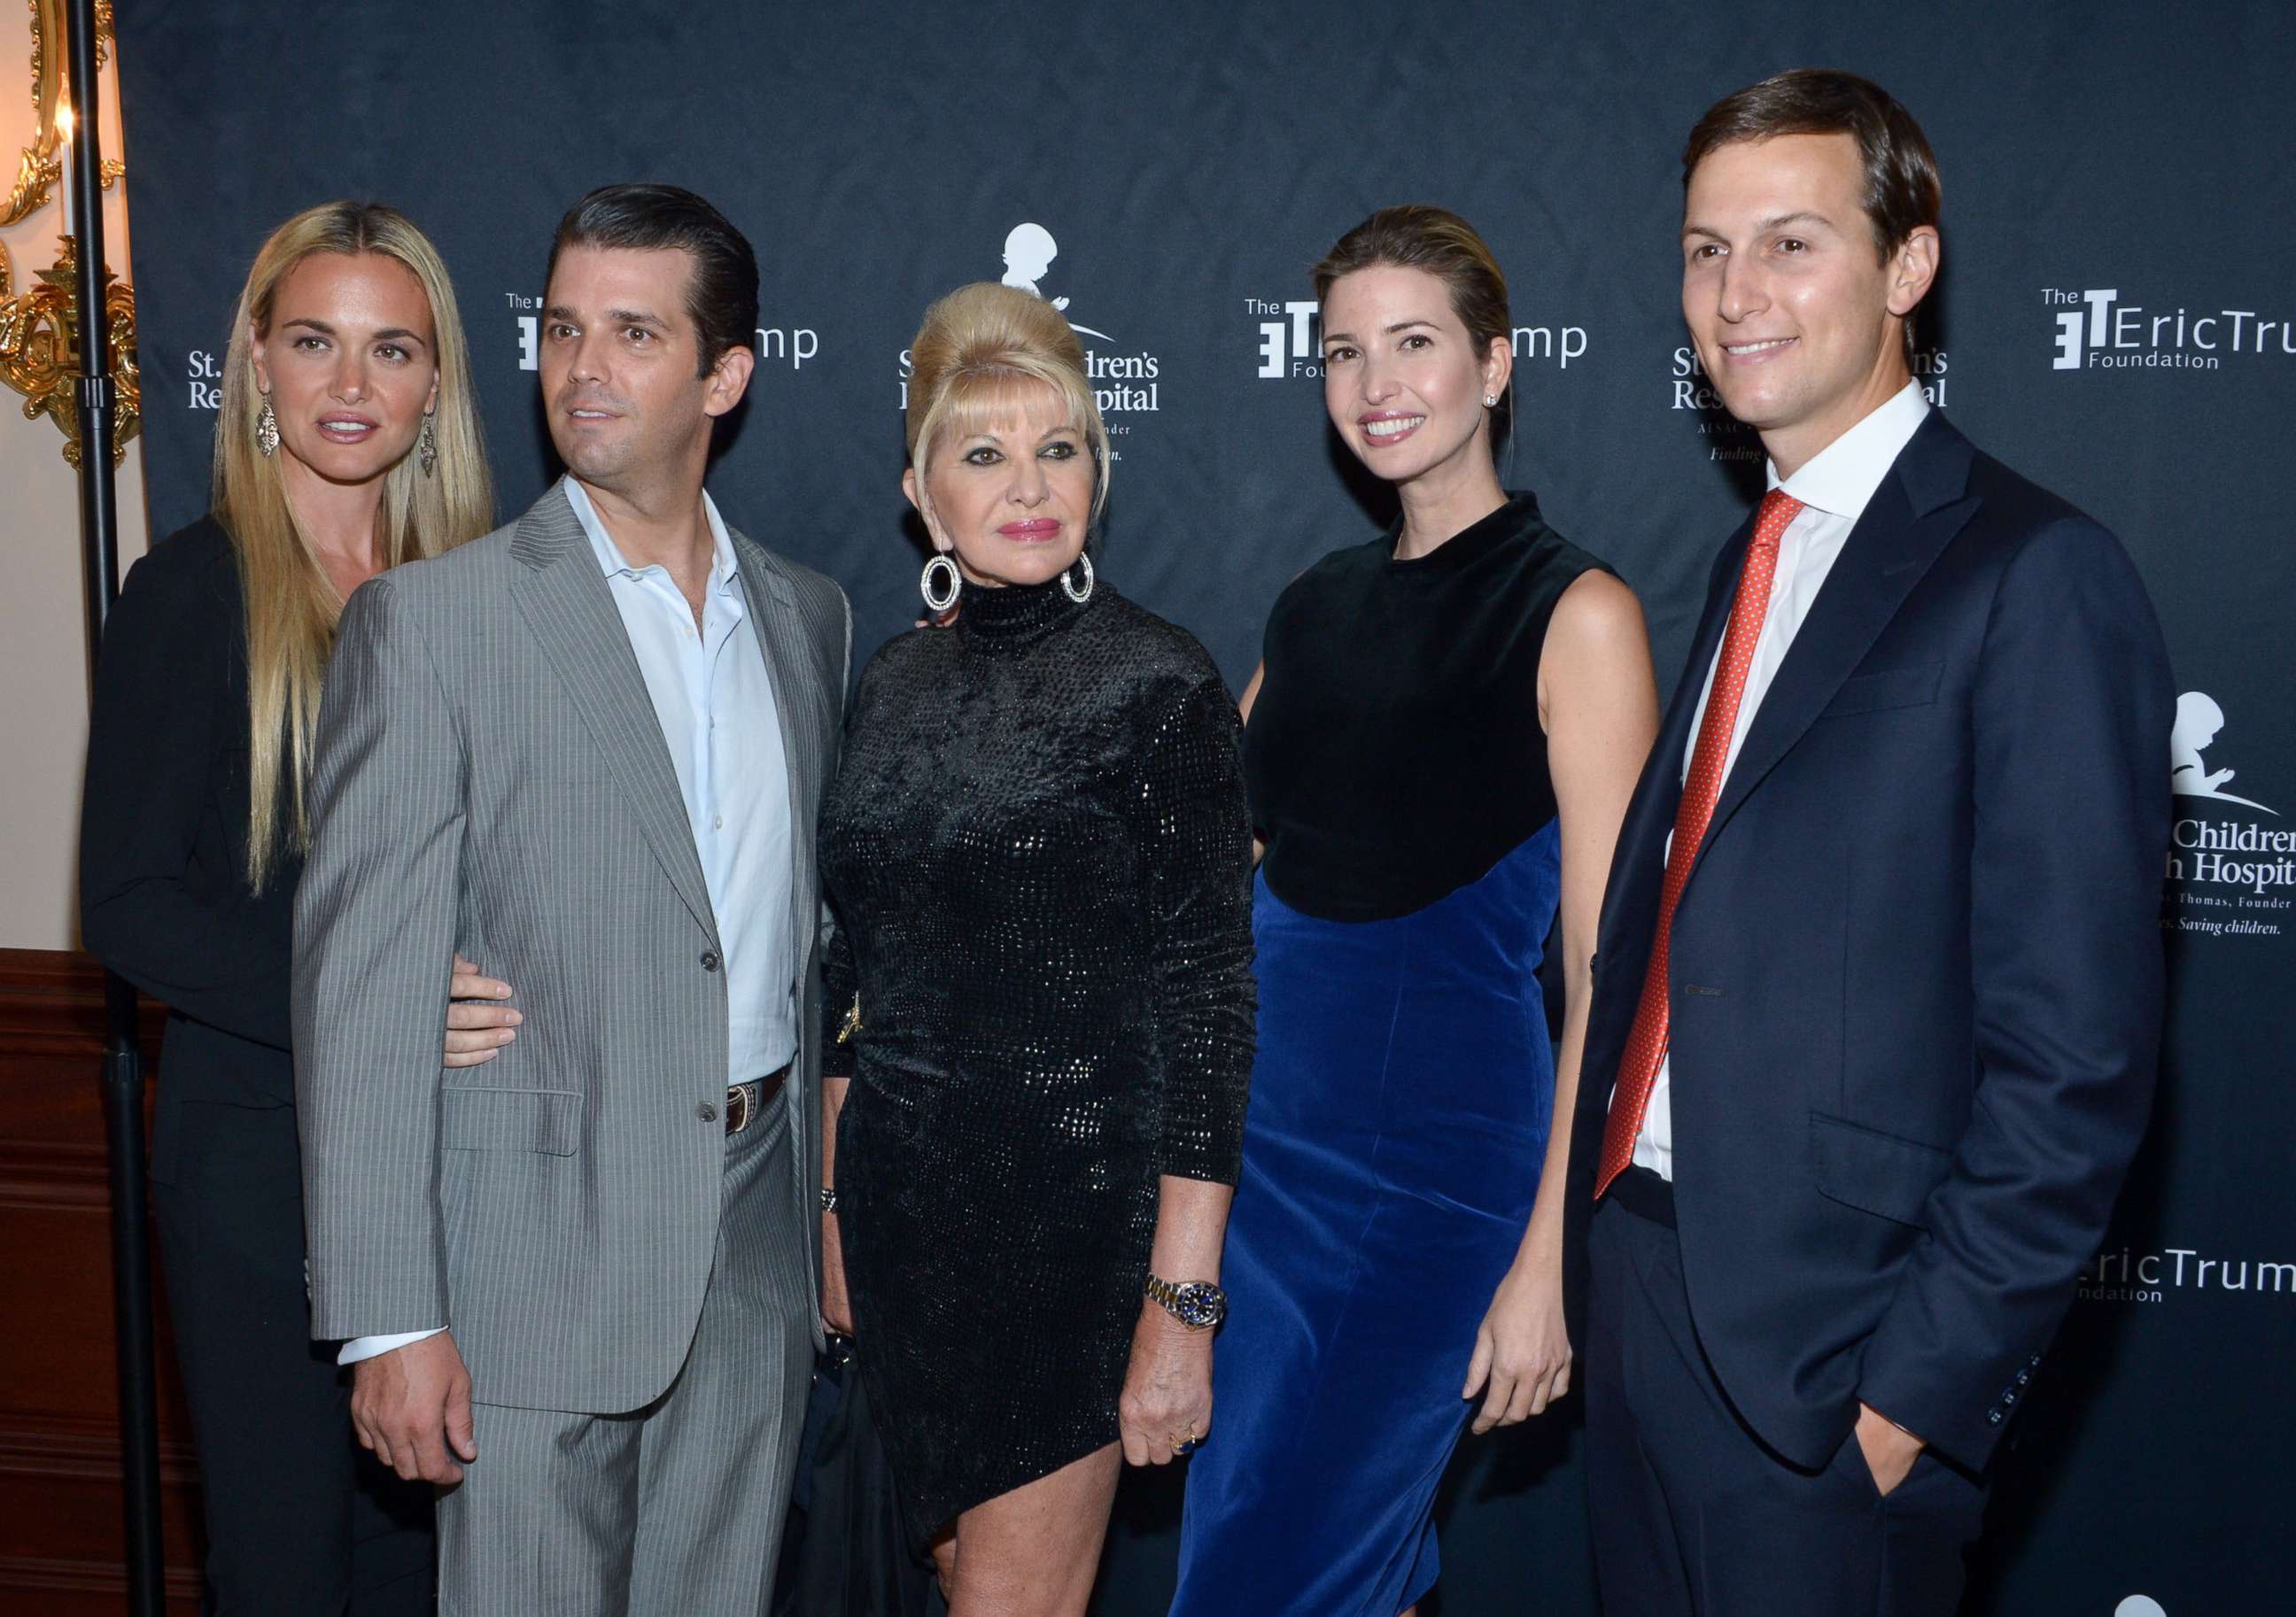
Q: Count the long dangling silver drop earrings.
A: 2